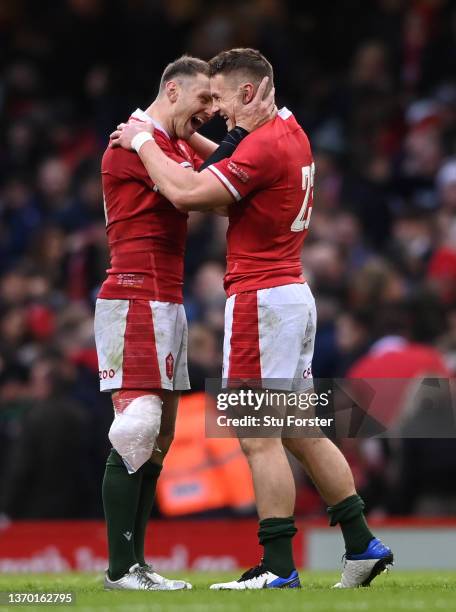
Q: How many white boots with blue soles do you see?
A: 2